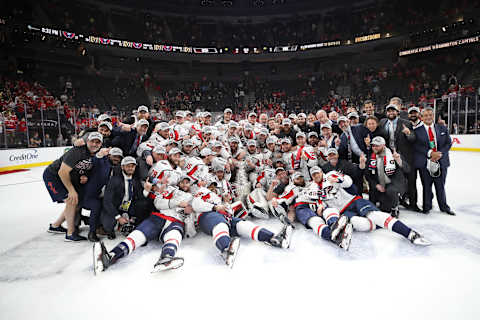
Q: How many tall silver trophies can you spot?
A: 1